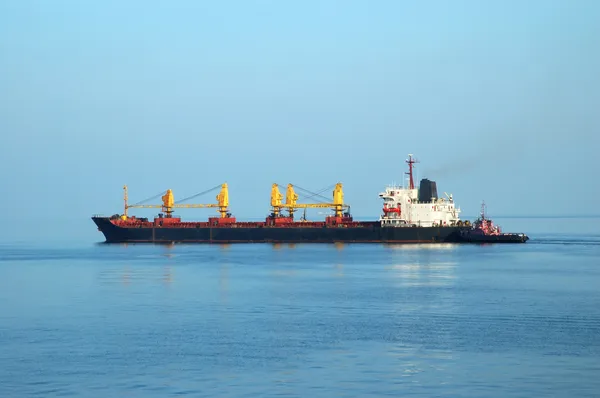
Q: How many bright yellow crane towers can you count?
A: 5